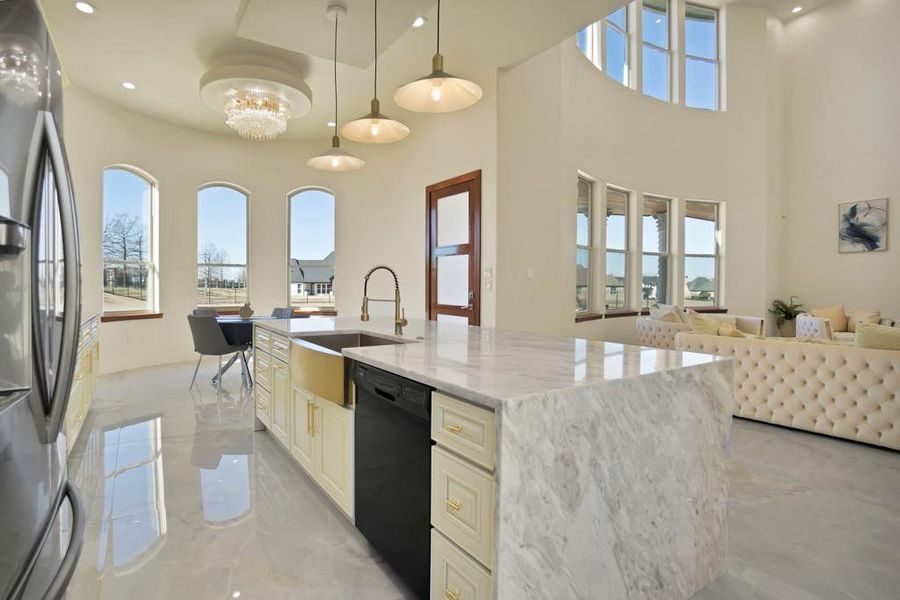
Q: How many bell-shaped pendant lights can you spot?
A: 3